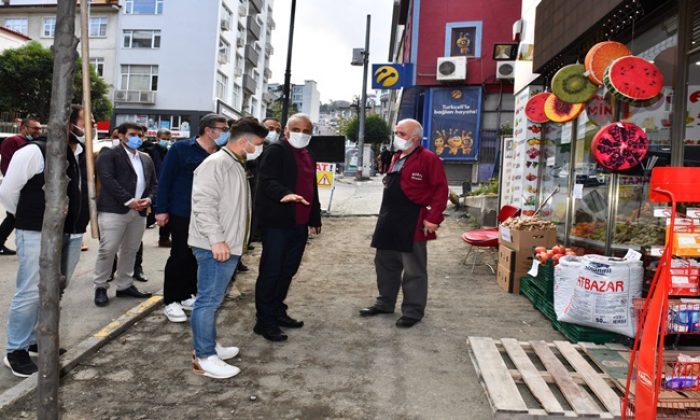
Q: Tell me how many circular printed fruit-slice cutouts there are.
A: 6